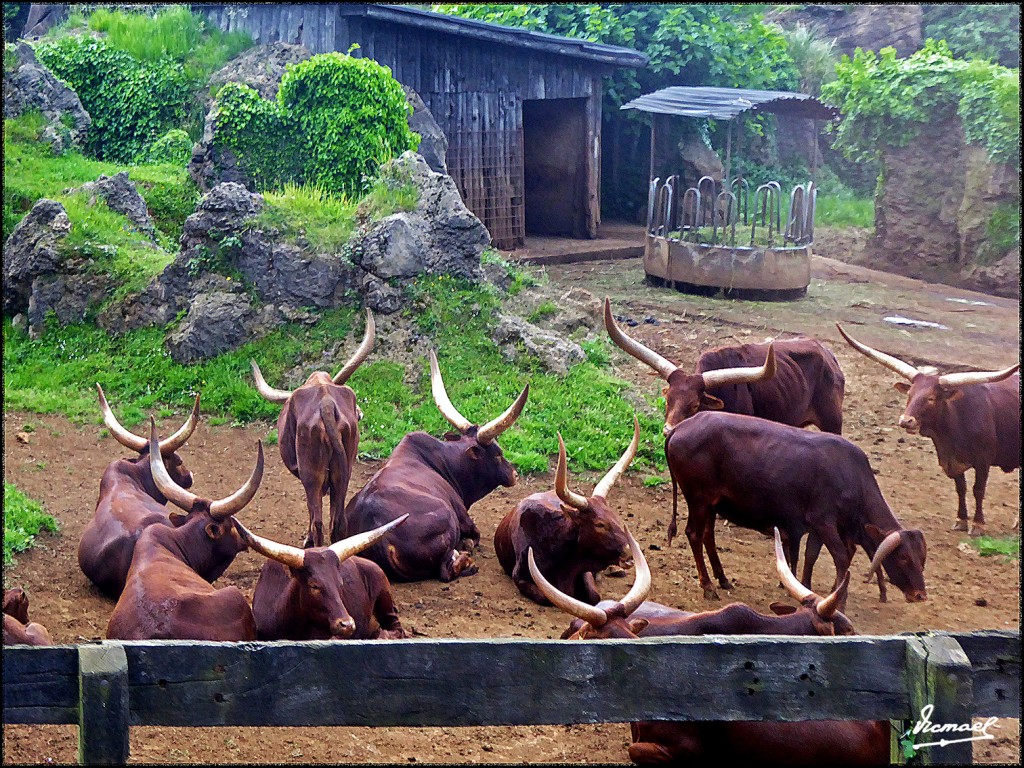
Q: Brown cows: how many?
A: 12